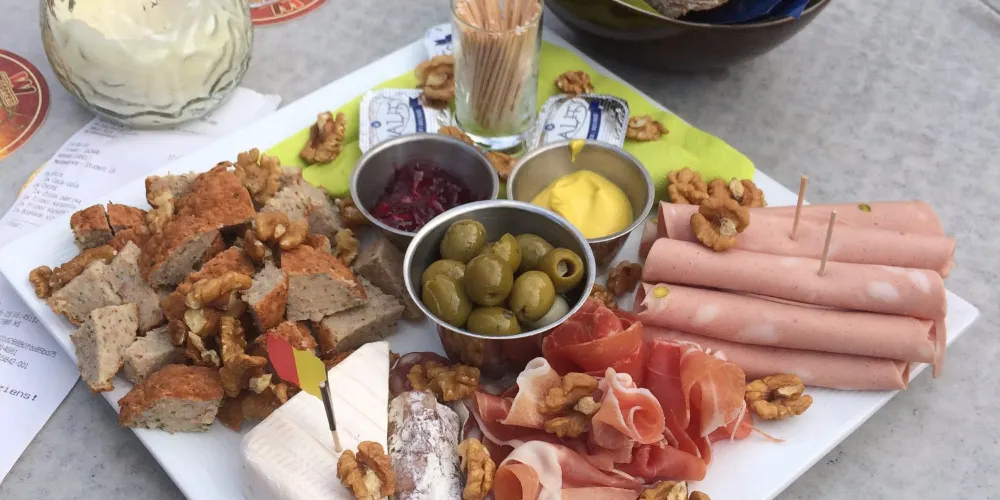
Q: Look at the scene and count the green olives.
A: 9